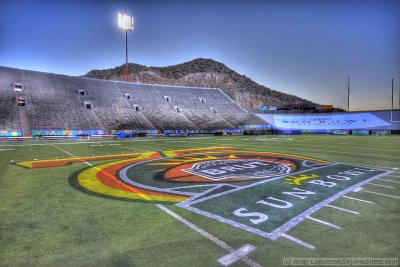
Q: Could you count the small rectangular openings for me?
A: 10